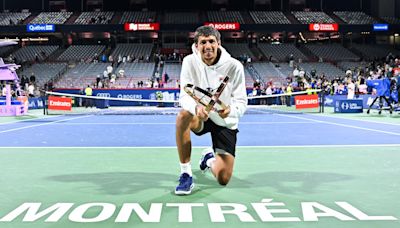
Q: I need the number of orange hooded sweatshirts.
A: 0